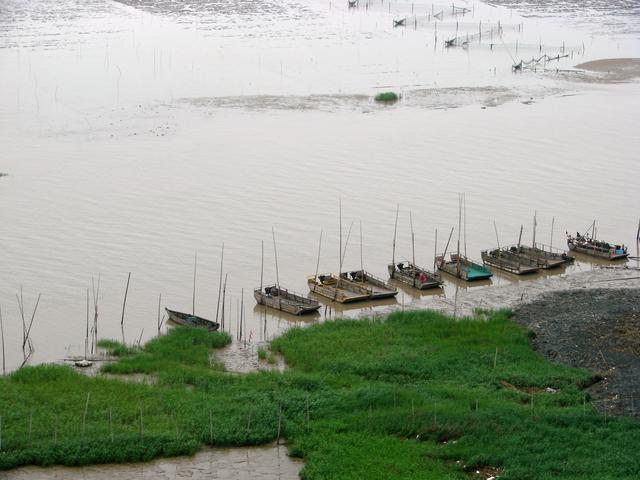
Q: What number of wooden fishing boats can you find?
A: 9